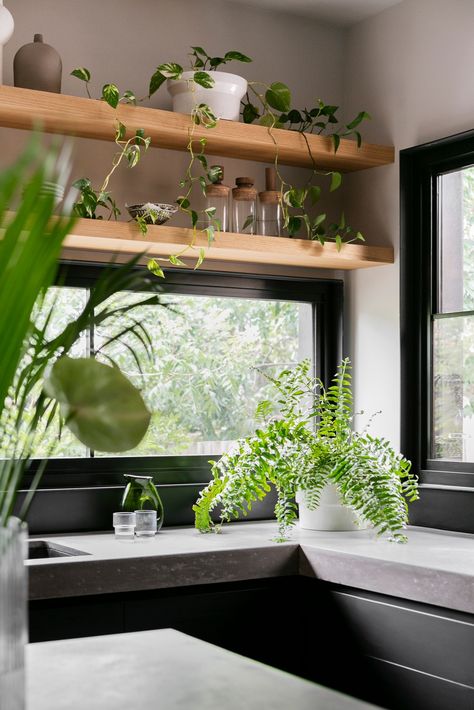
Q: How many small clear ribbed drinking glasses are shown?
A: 2